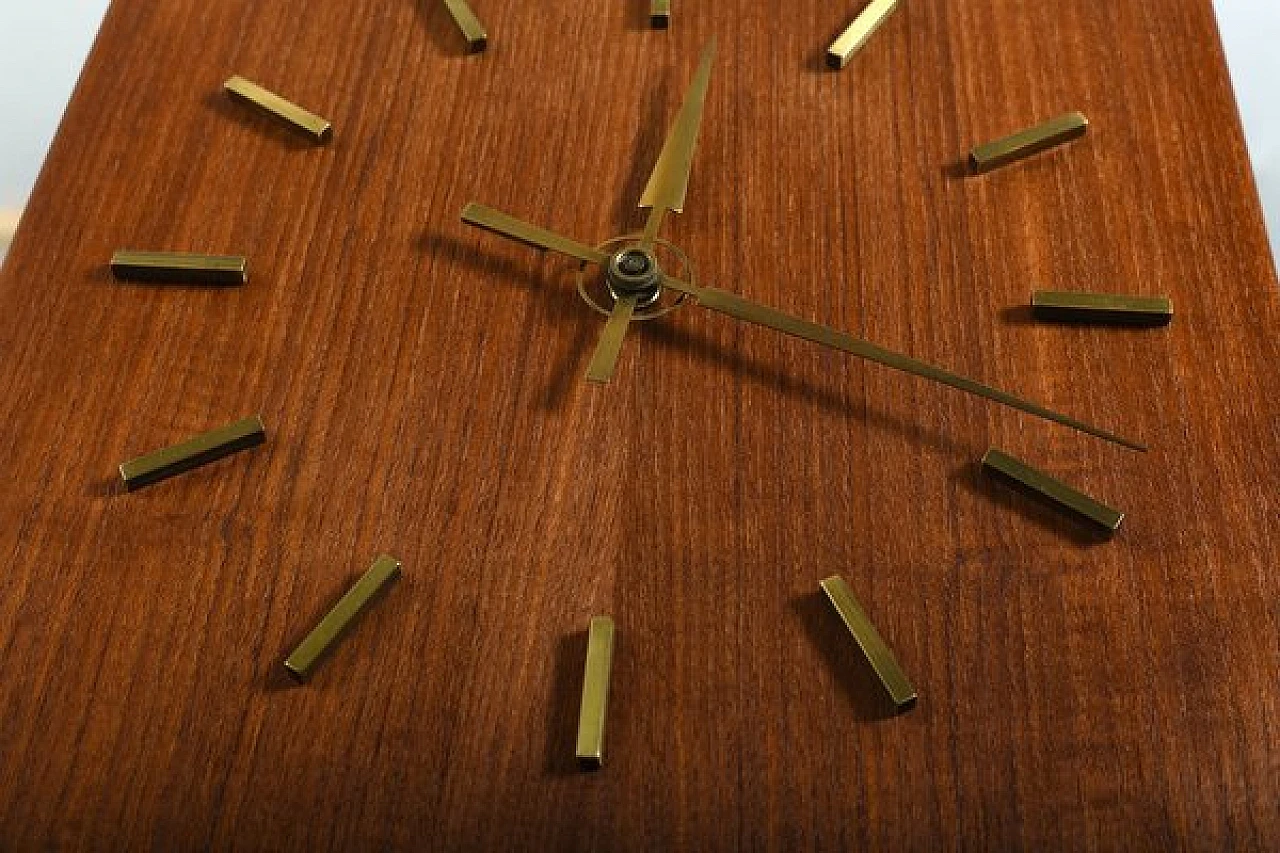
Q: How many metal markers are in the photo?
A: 12